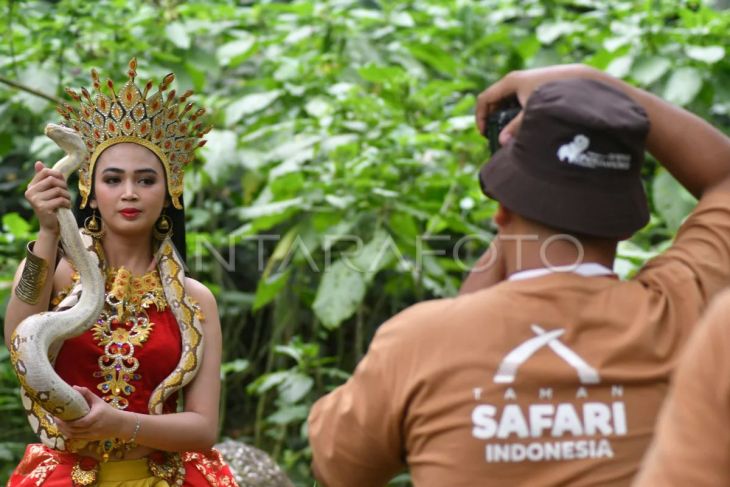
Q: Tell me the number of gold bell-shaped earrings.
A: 2